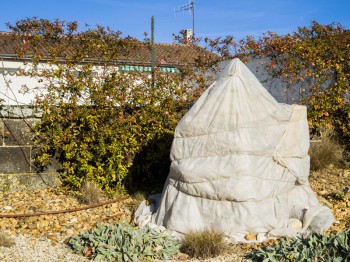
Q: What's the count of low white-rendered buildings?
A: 1